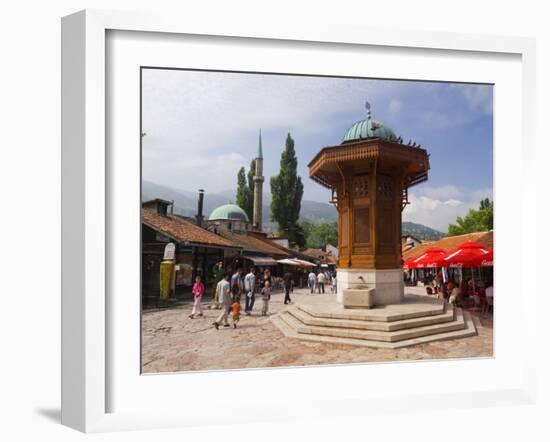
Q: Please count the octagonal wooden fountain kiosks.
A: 1